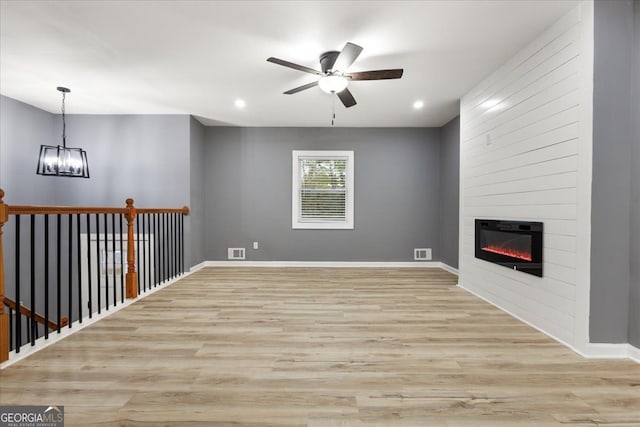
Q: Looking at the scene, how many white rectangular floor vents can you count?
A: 2